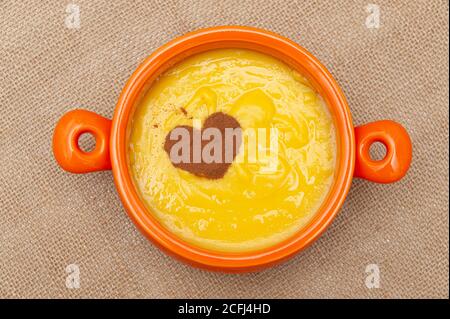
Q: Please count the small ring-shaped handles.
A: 2